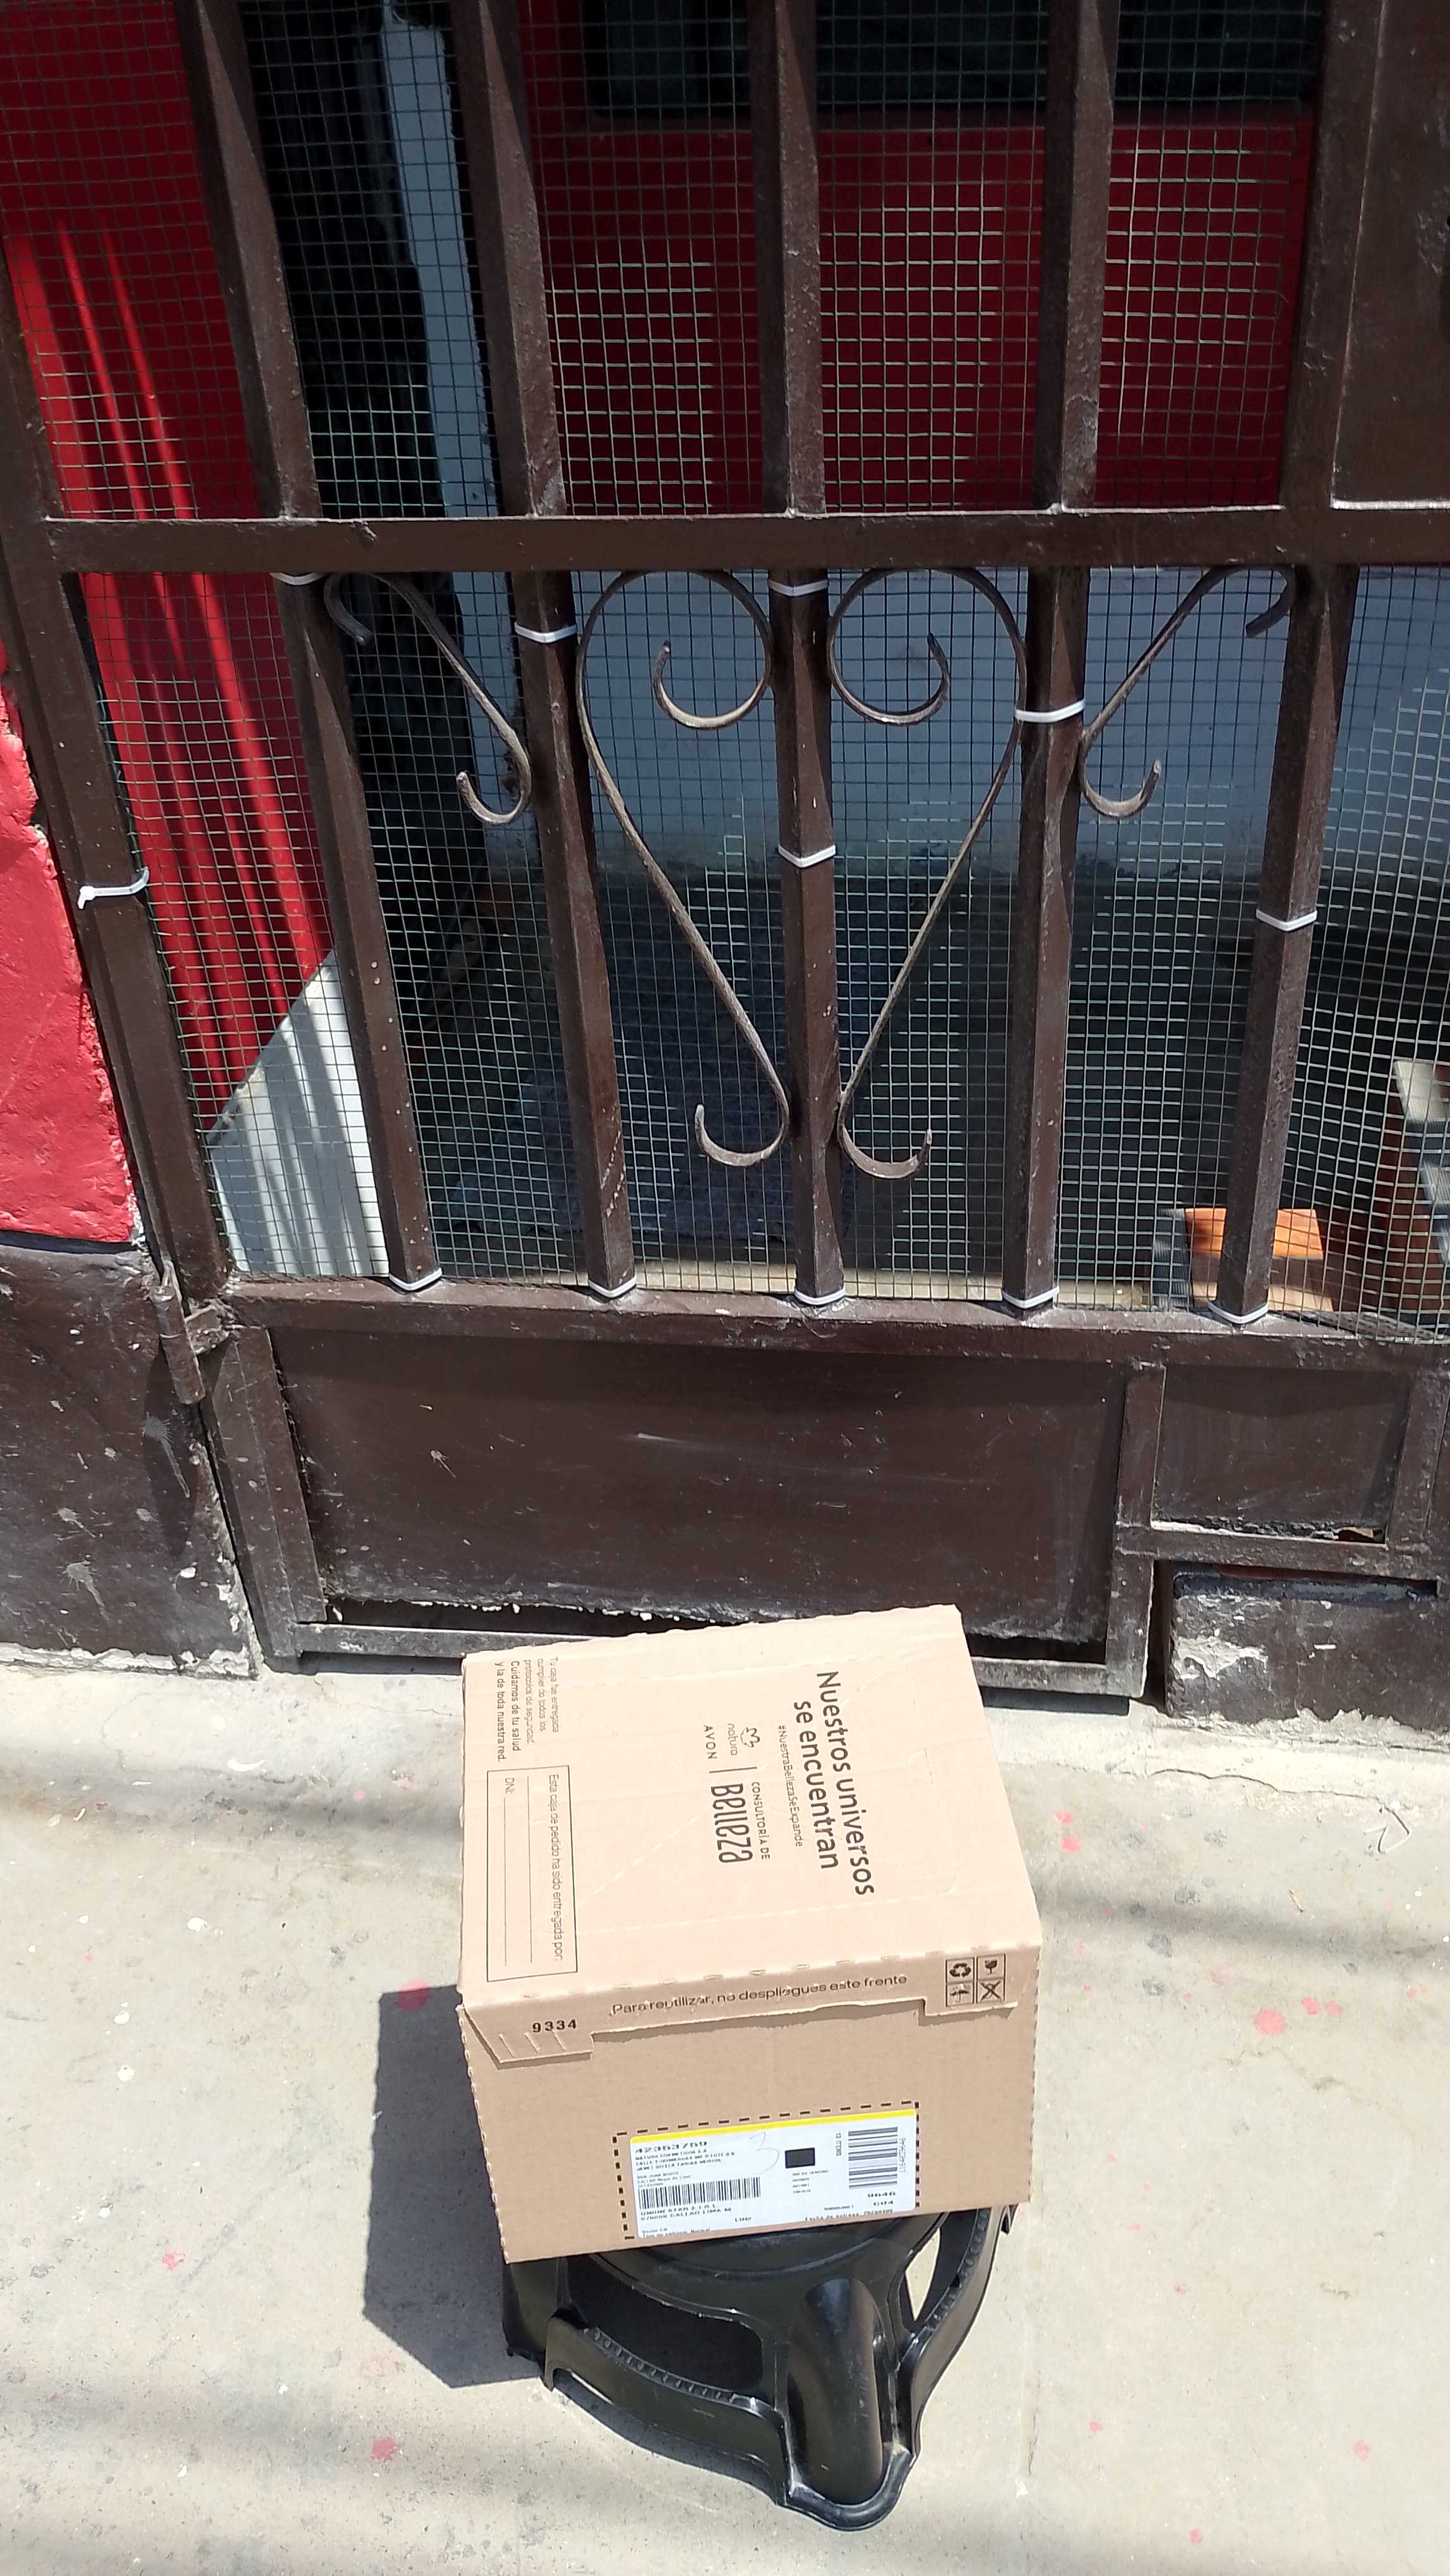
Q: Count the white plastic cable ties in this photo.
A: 12